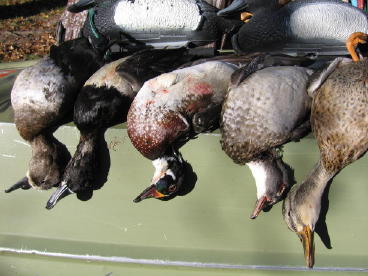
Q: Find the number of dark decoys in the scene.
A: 2